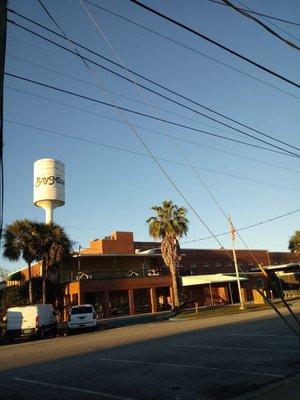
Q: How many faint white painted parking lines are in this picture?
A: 4